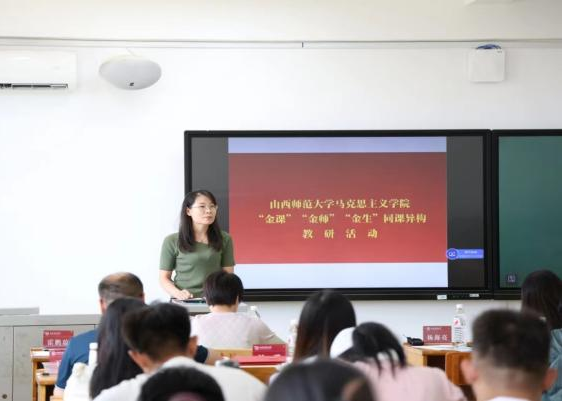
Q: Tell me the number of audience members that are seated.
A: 10